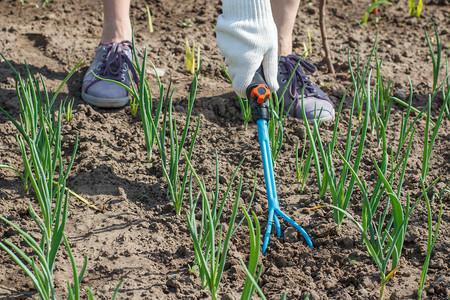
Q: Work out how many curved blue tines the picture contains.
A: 3